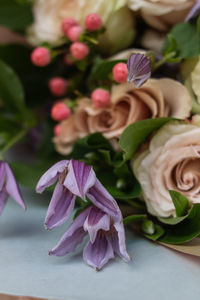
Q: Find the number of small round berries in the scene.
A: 11